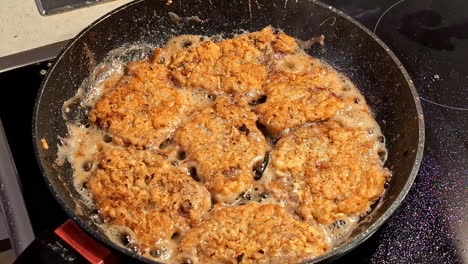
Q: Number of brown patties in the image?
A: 7